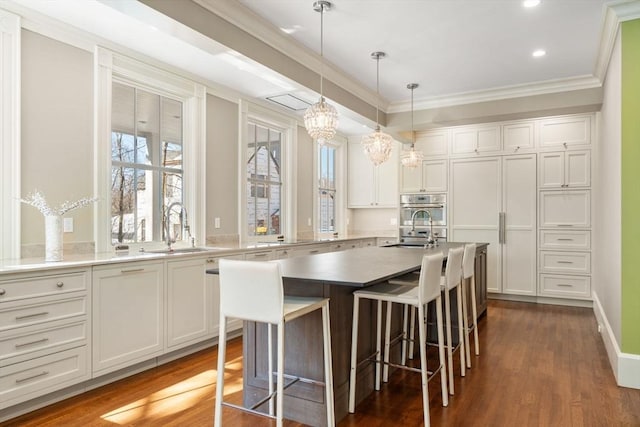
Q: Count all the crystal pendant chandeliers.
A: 3